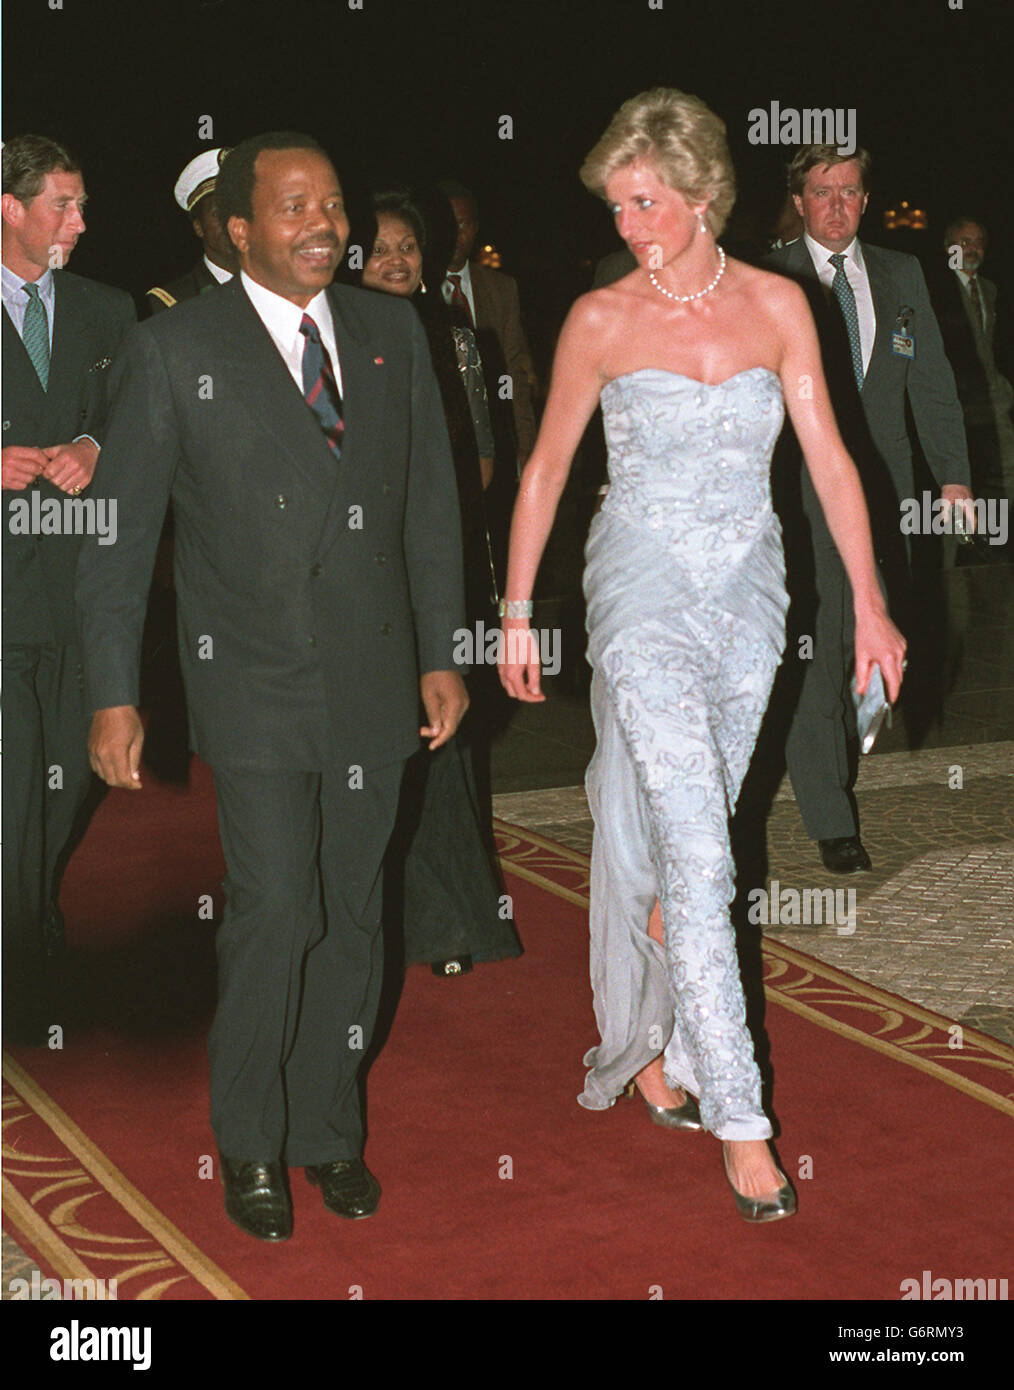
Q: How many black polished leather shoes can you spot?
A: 3